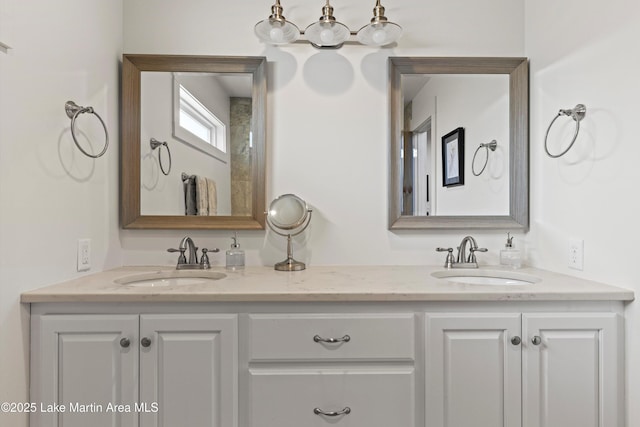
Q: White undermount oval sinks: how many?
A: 2